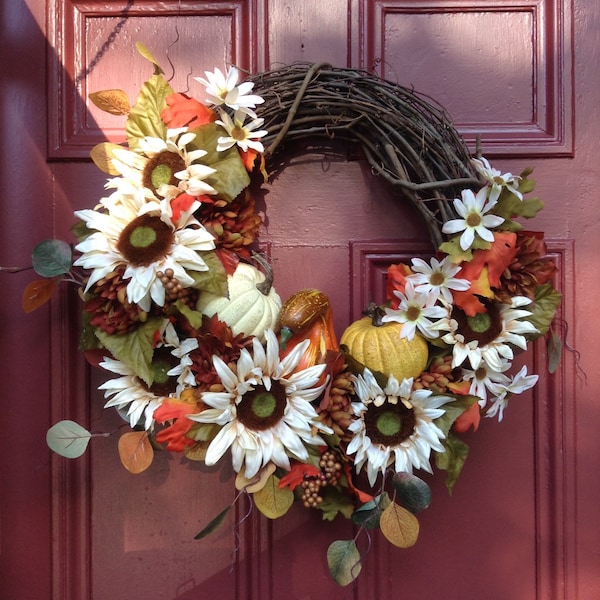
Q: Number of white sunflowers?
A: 6